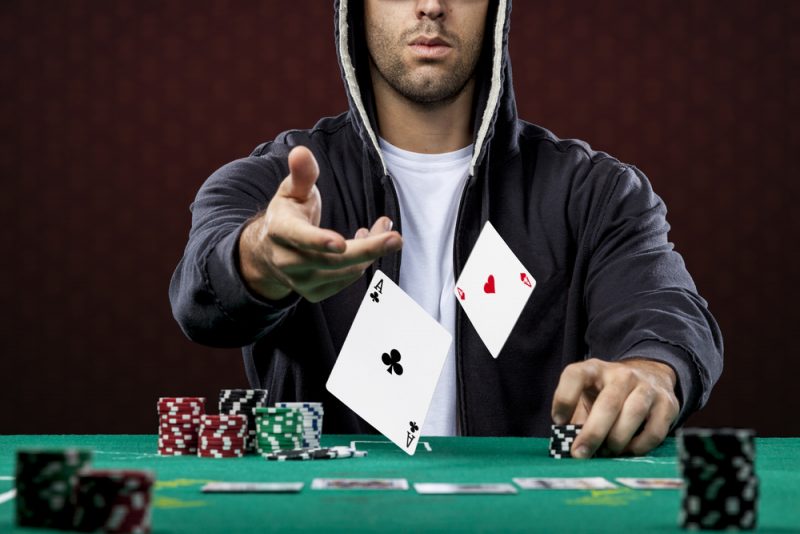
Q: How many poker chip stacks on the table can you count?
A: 9